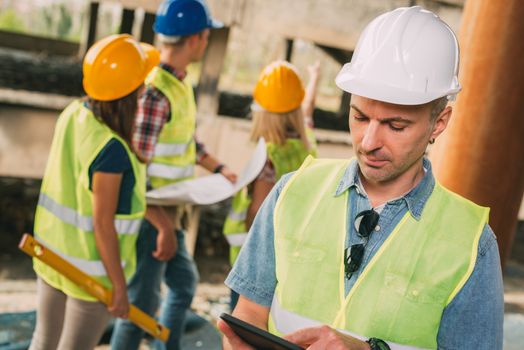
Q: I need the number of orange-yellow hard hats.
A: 2